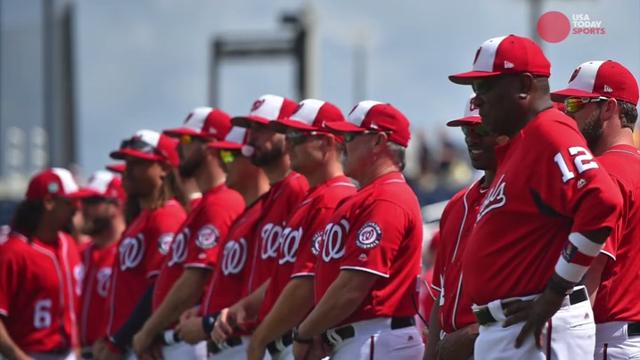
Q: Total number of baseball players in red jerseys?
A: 11